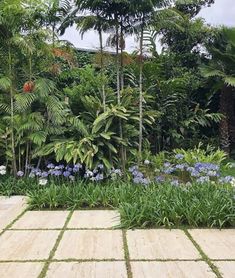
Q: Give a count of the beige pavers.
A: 11